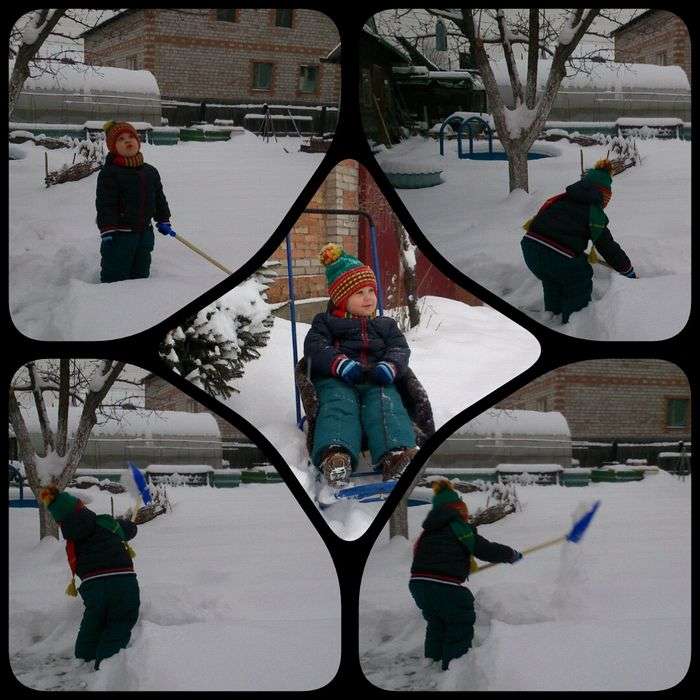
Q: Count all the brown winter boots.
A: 2